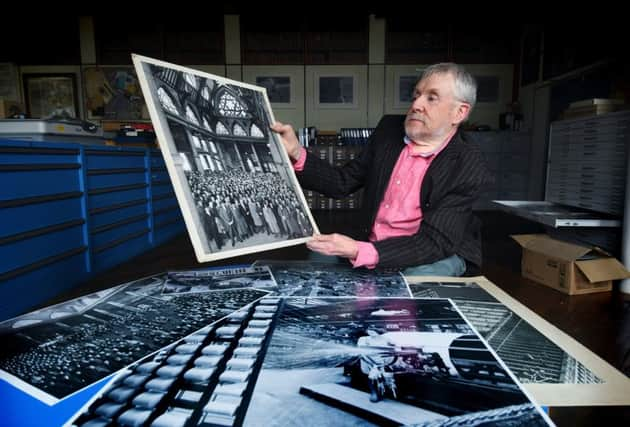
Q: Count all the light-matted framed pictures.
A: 4